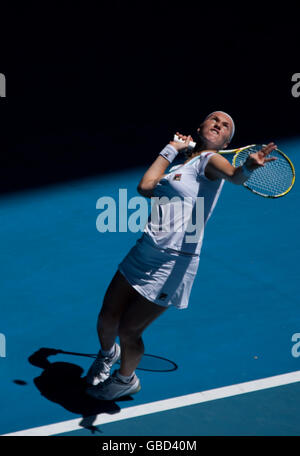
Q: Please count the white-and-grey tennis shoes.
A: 2